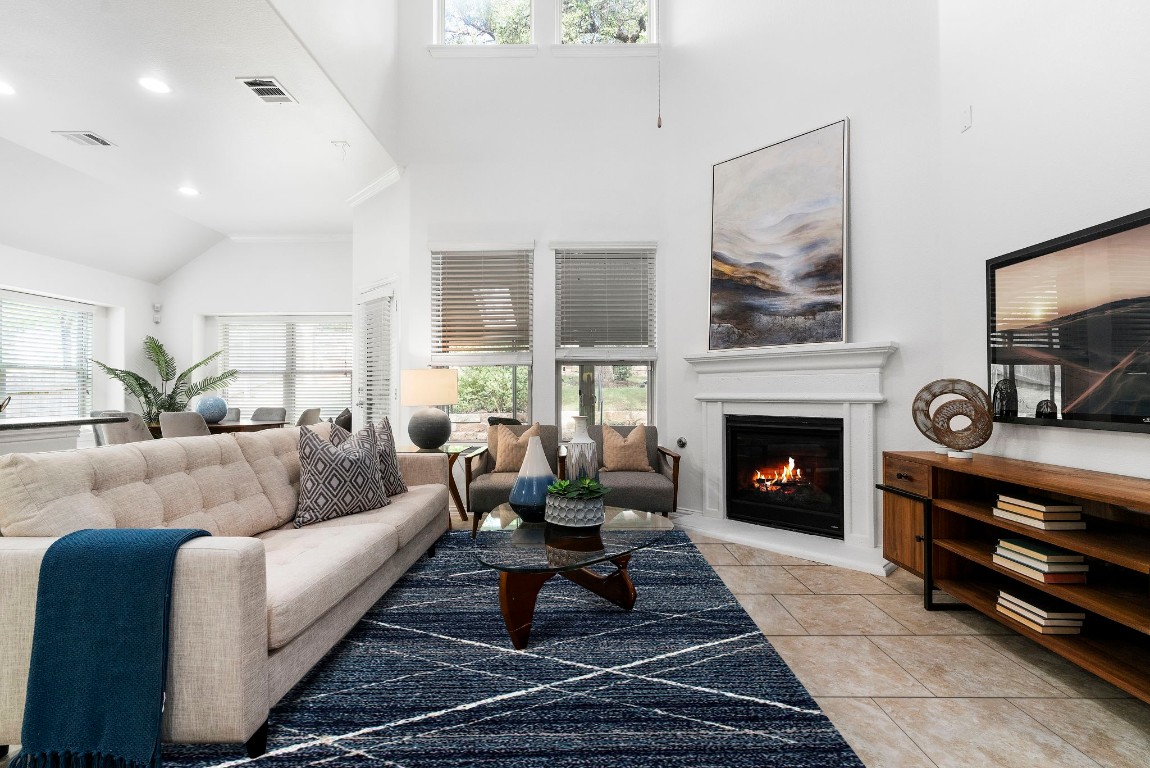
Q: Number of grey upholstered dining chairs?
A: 6